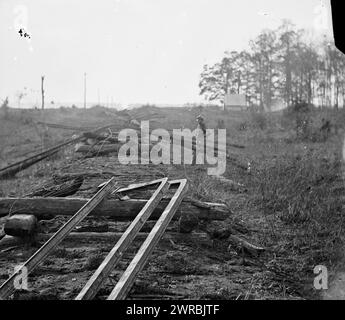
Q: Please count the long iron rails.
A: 3